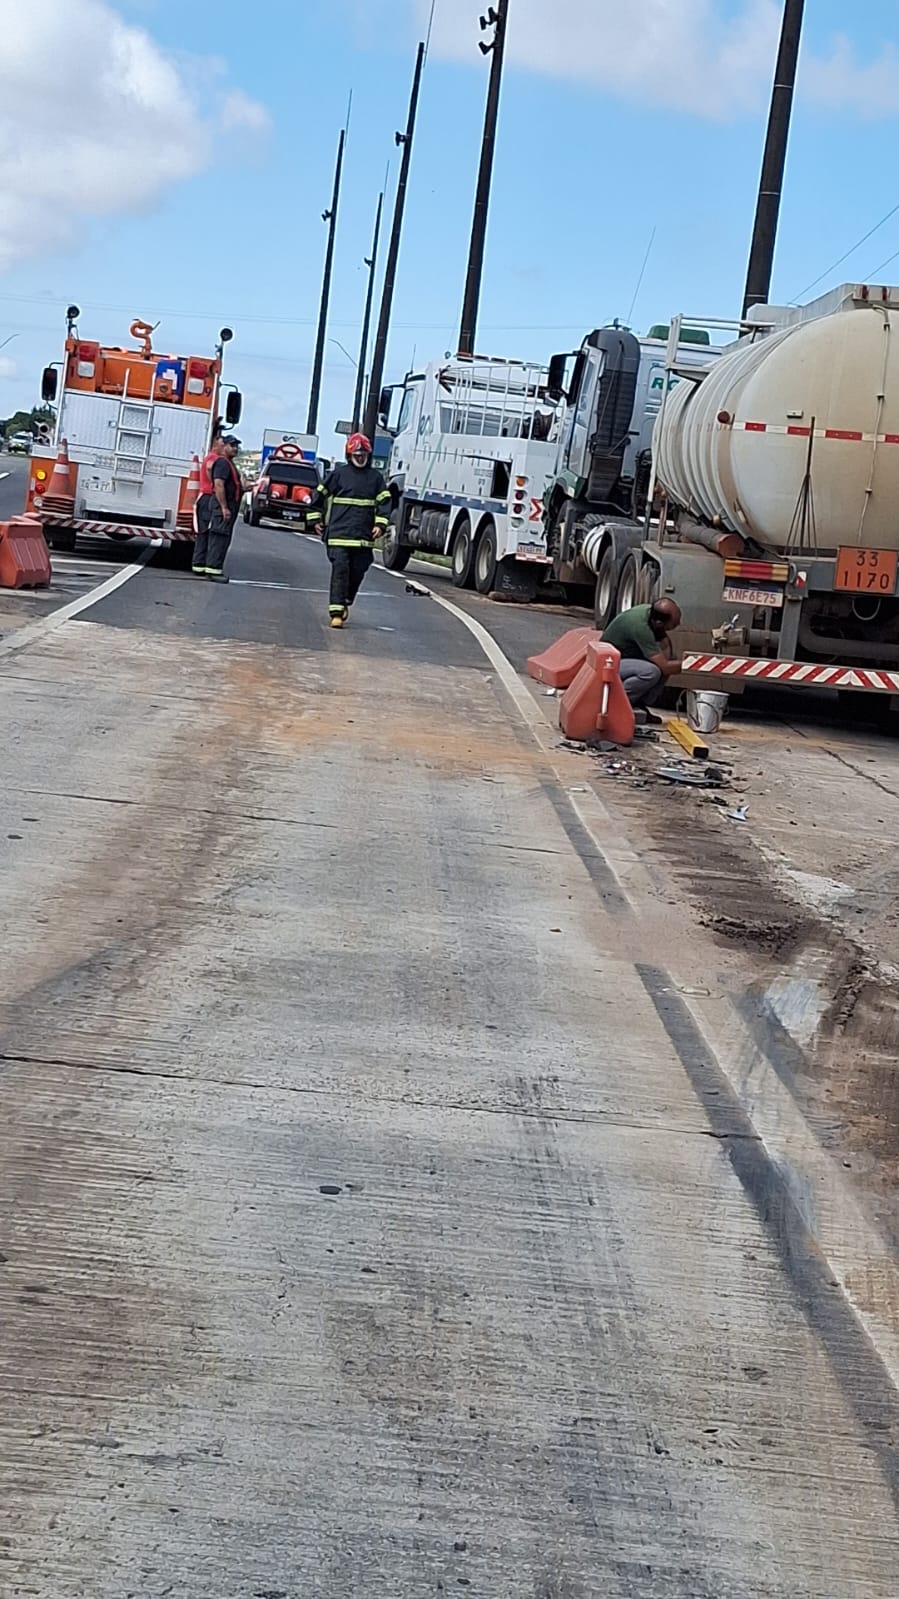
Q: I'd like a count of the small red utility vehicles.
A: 1